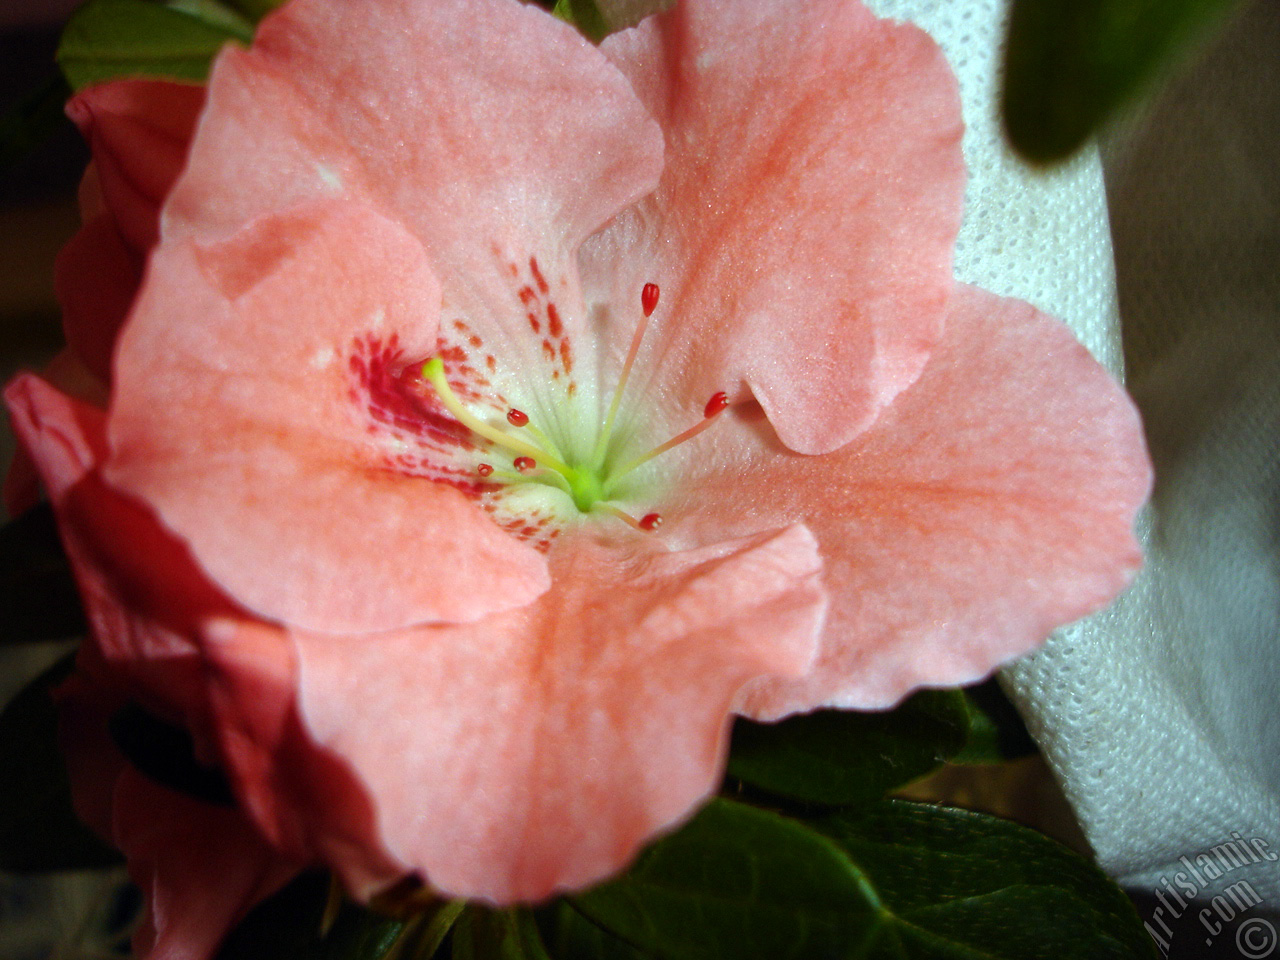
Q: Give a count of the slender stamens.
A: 6